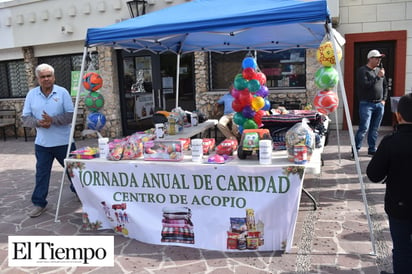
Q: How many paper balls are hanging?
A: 6